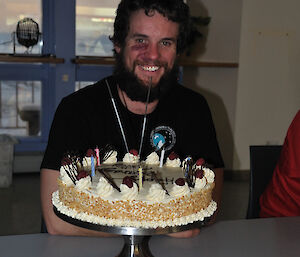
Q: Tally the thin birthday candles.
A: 5